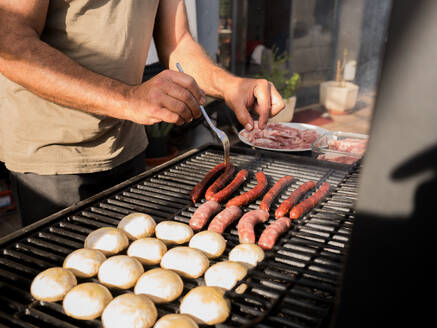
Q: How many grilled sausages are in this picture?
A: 11